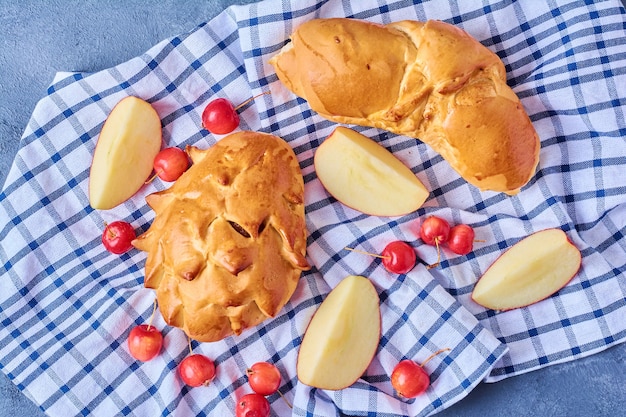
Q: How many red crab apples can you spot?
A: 11